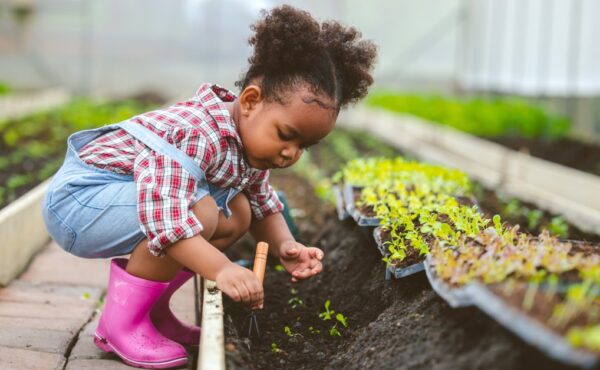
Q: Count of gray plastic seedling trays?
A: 5